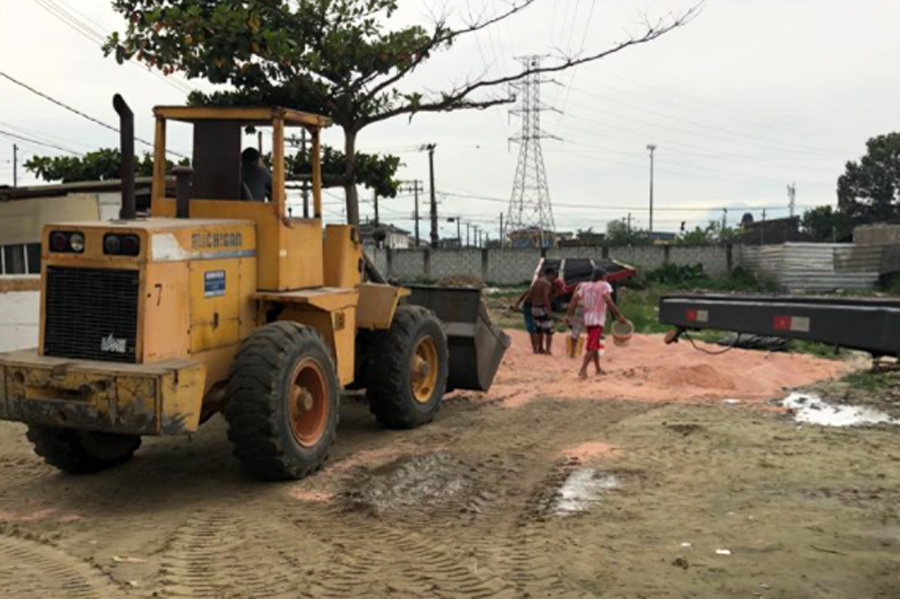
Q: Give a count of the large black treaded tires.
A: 3